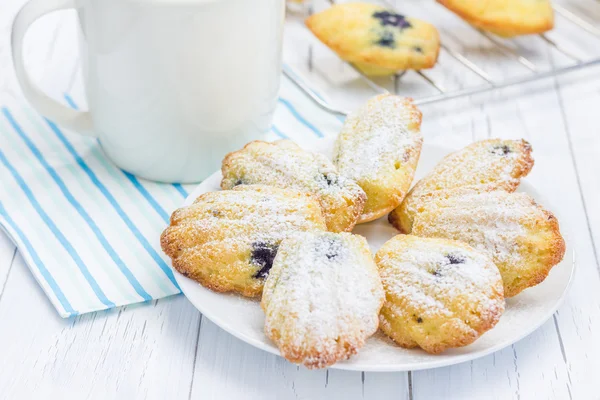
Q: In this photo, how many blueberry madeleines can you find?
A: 9